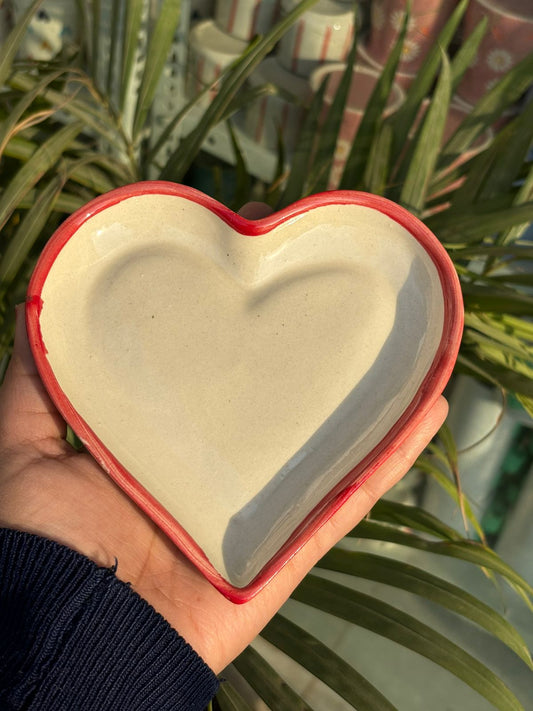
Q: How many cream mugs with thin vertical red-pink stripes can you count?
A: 4